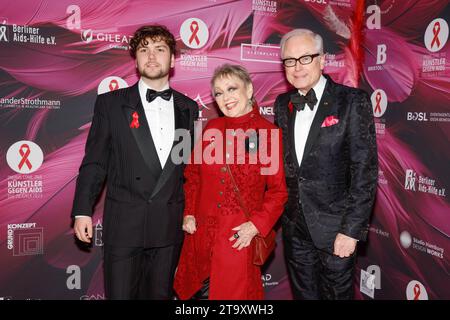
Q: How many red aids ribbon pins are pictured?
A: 2